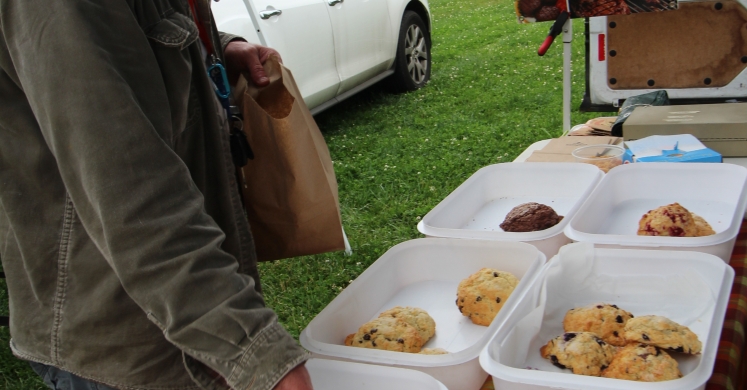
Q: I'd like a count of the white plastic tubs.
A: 5